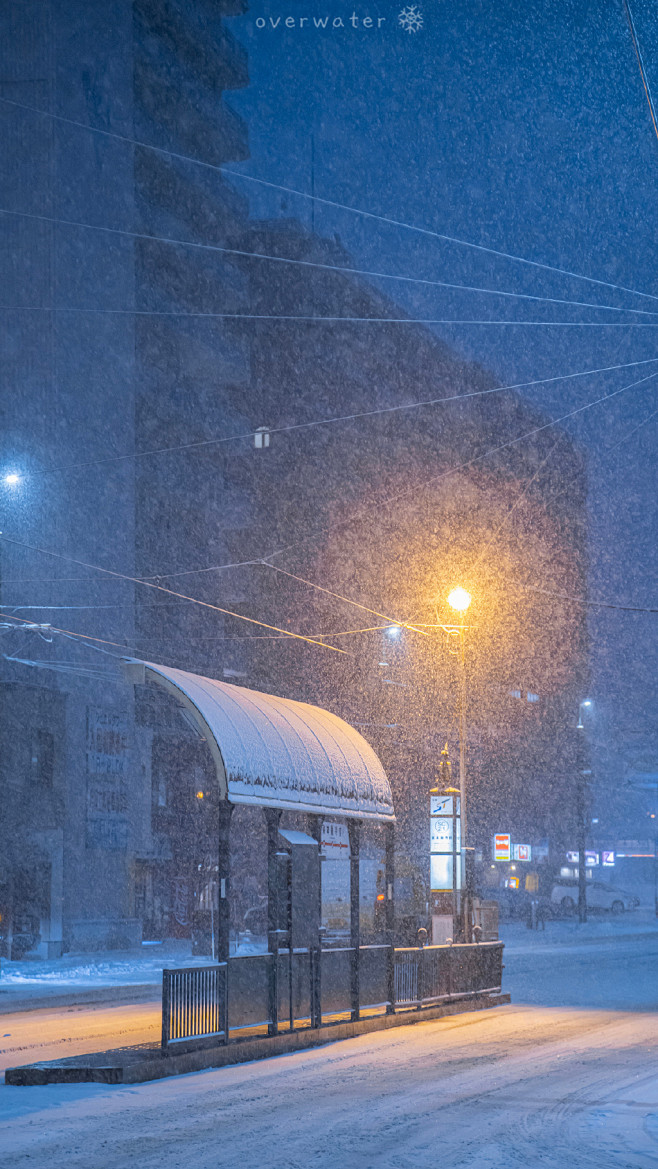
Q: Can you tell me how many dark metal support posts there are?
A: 5